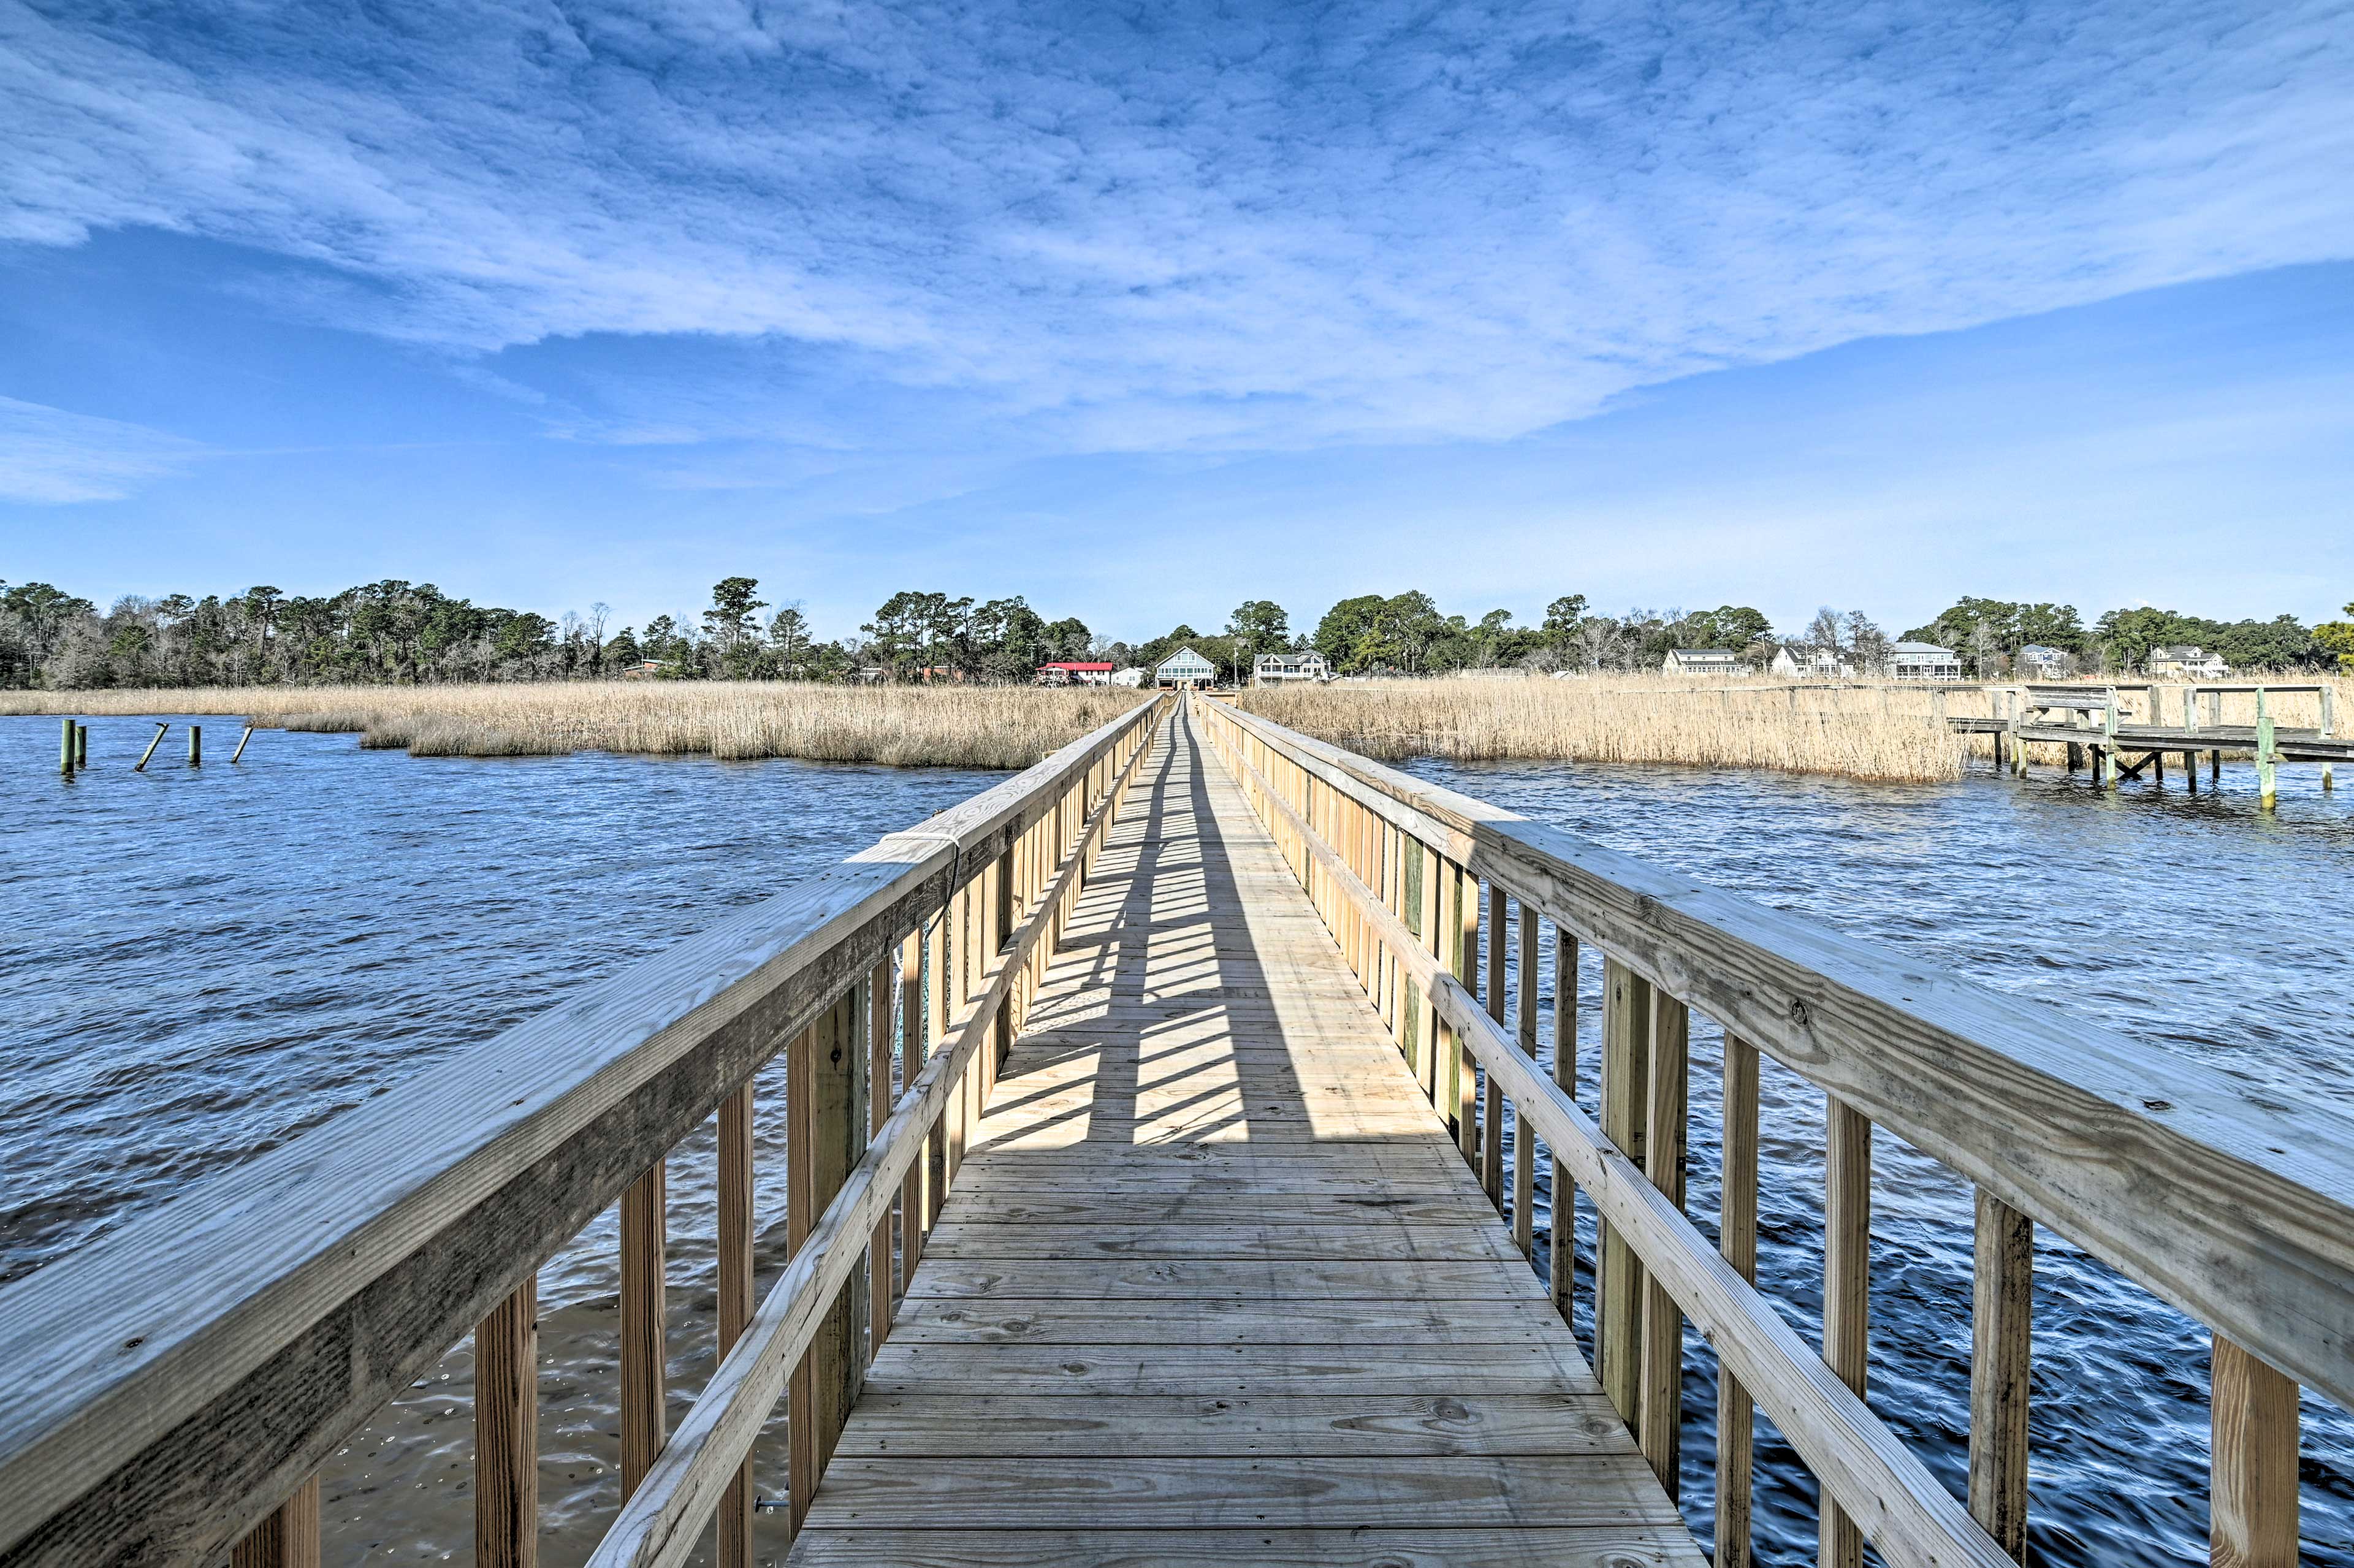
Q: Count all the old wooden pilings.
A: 5